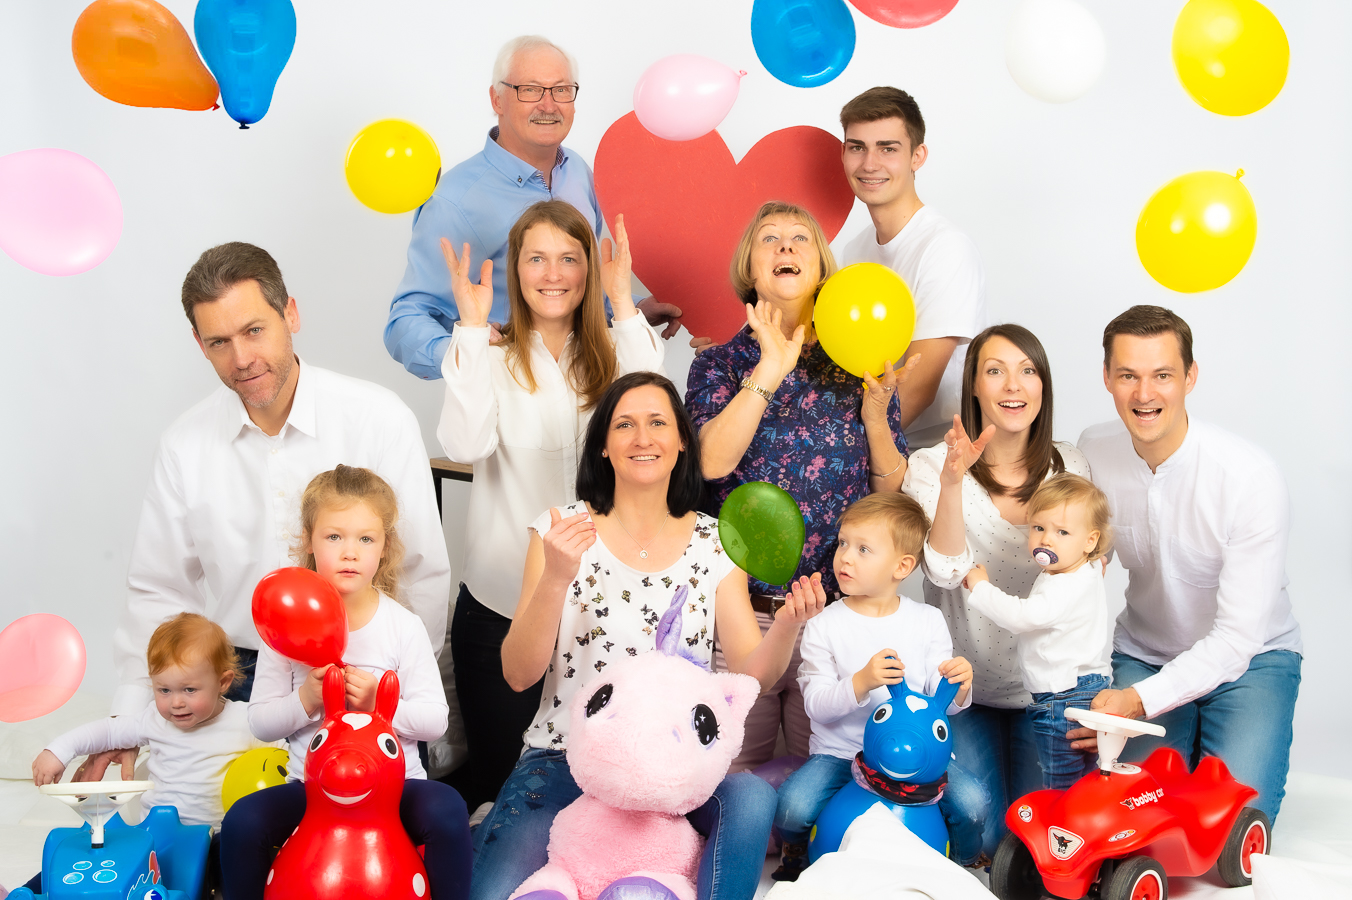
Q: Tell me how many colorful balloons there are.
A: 15